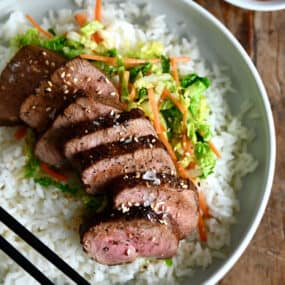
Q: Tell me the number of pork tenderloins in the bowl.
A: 7